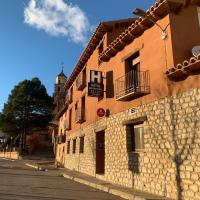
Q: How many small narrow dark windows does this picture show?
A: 3